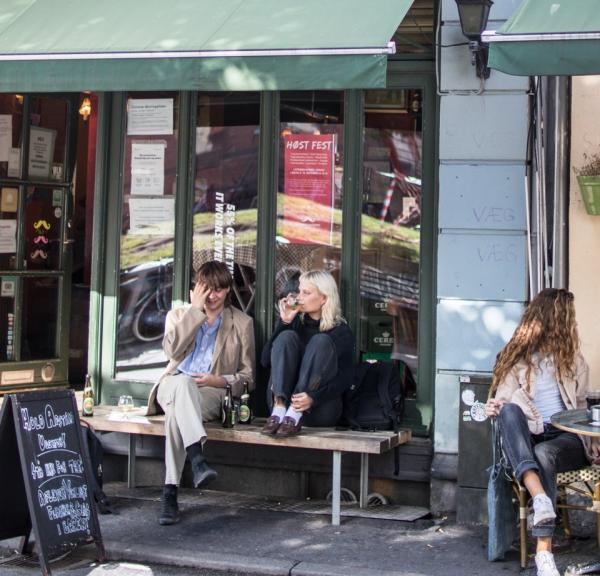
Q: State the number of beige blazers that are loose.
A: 1